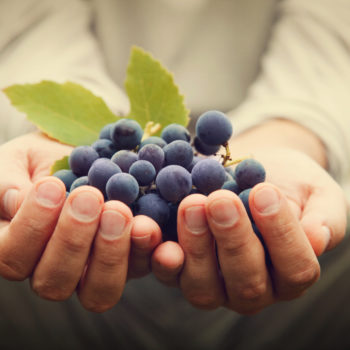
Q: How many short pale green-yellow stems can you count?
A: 2